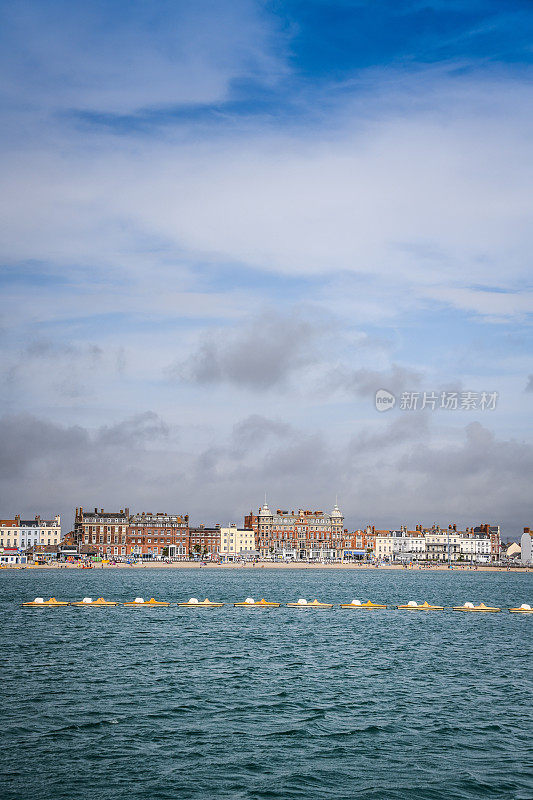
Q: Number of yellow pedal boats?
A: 10